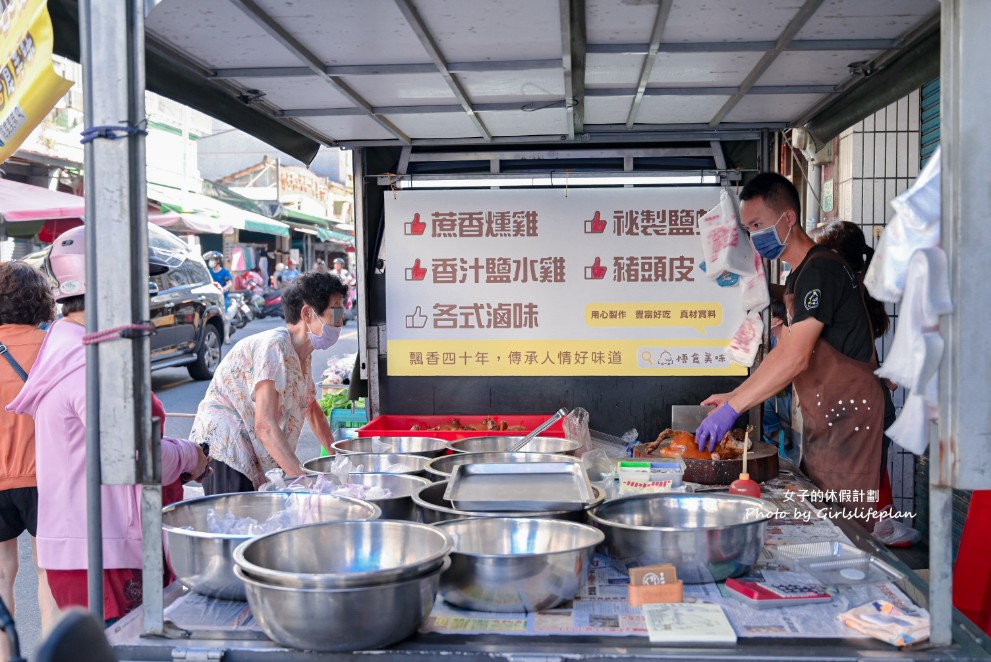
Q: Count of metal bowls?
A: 11